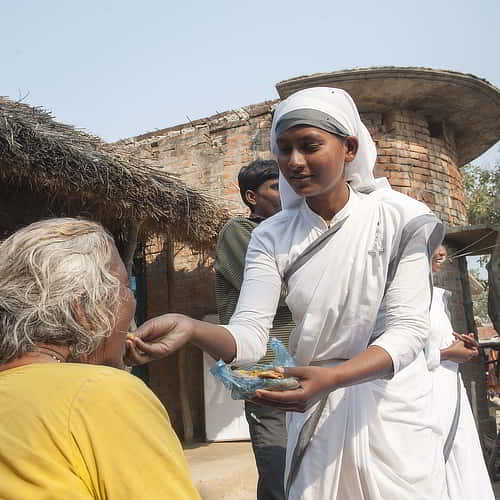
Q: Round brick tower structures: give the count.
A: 1